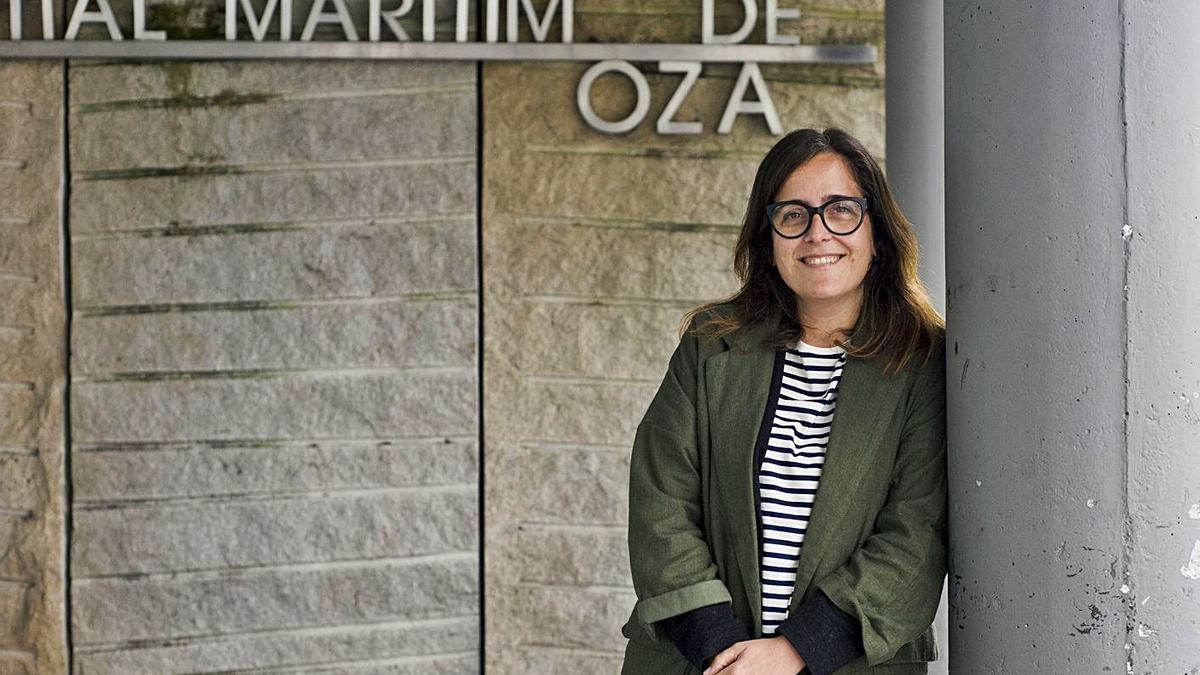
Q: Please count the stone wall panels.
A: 3